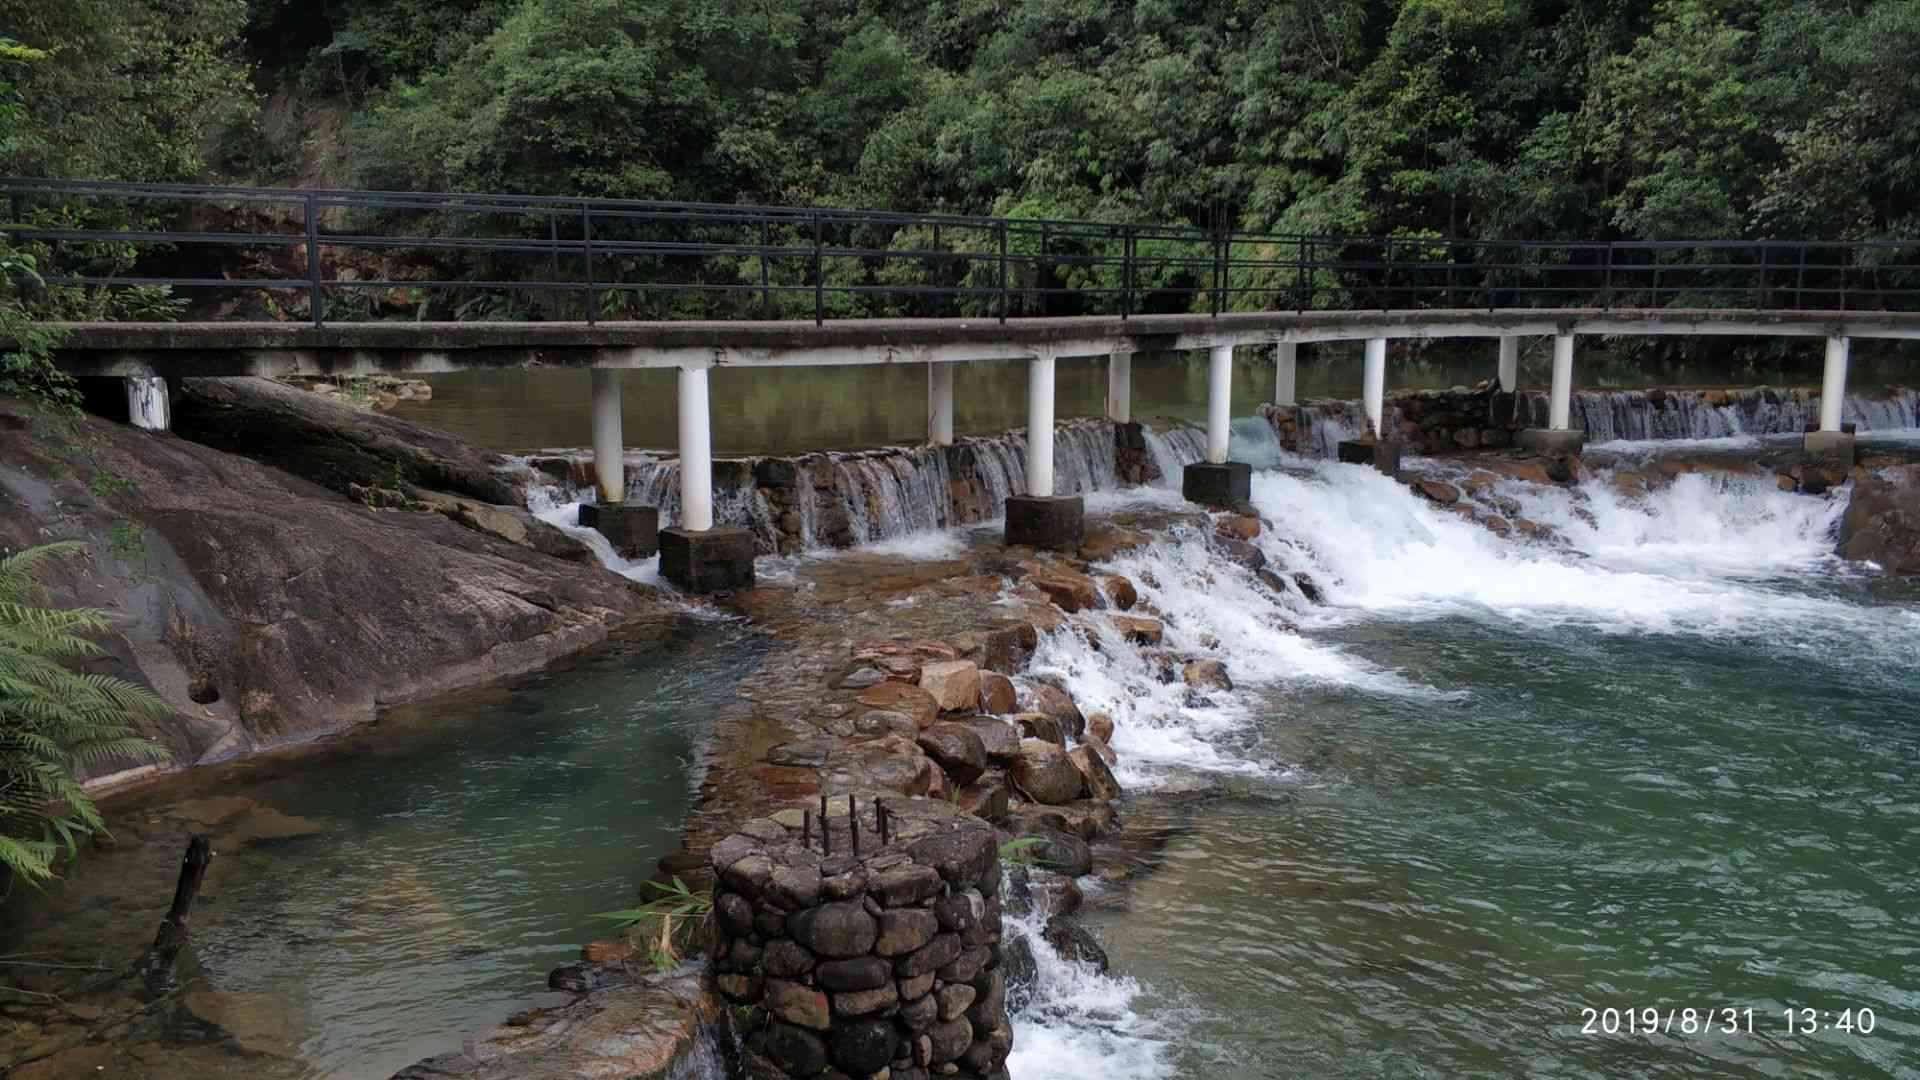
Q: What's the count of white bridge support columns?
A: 12